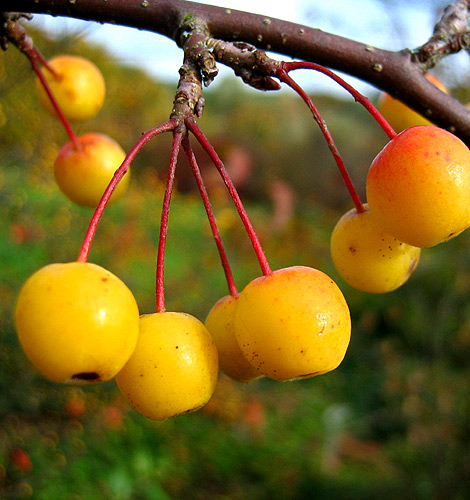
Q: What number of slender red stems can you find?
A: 8